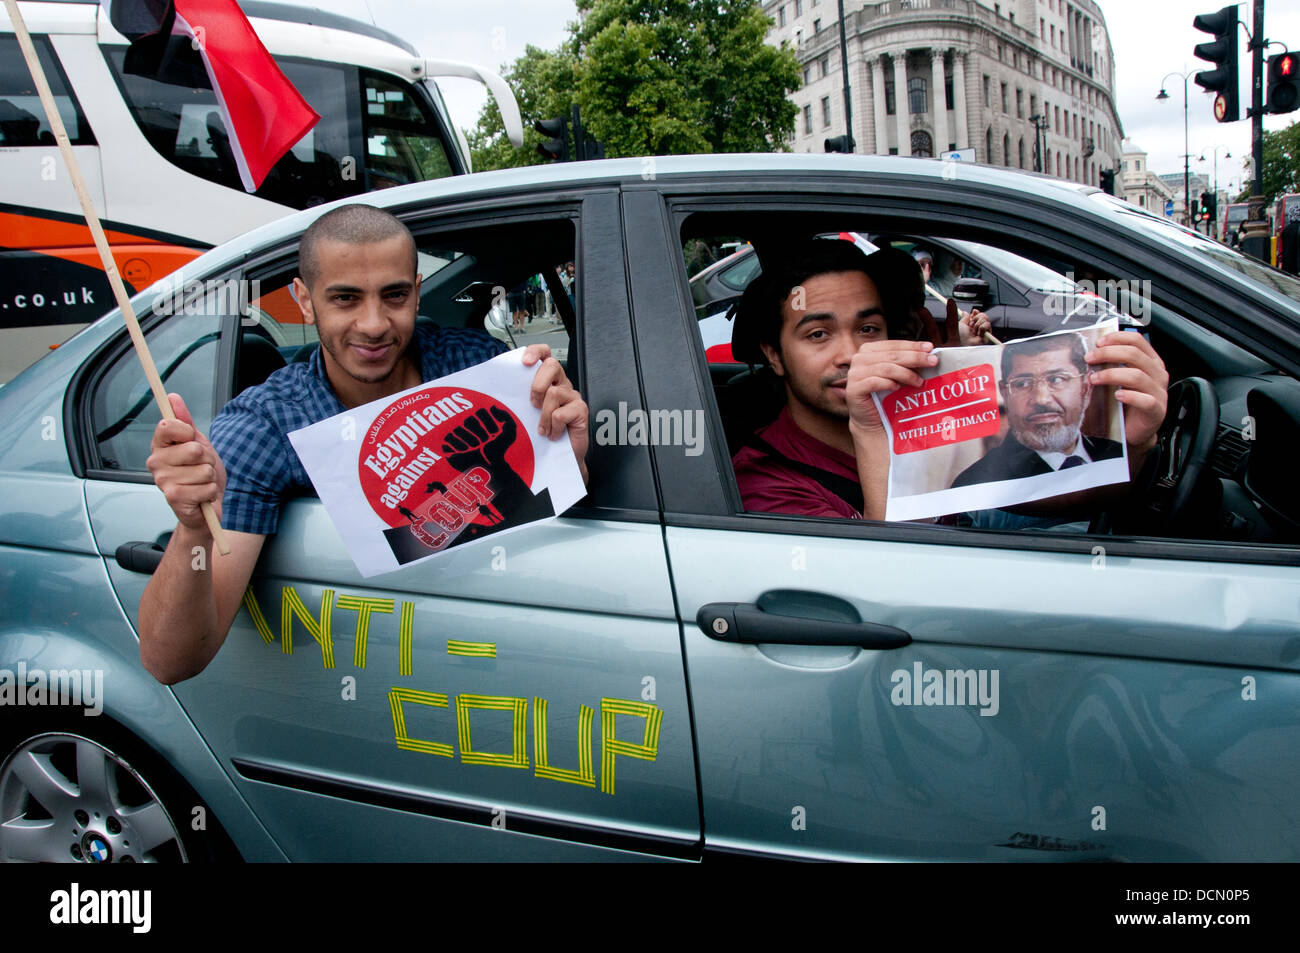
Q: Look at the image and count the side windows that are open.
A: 2